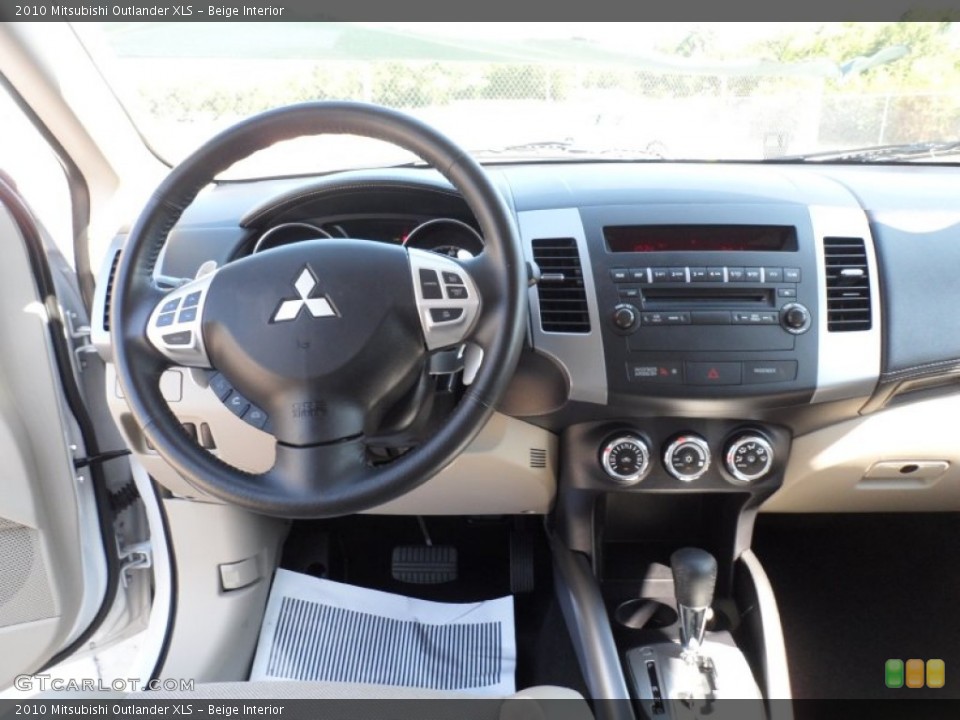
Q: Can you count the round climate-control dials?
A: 3